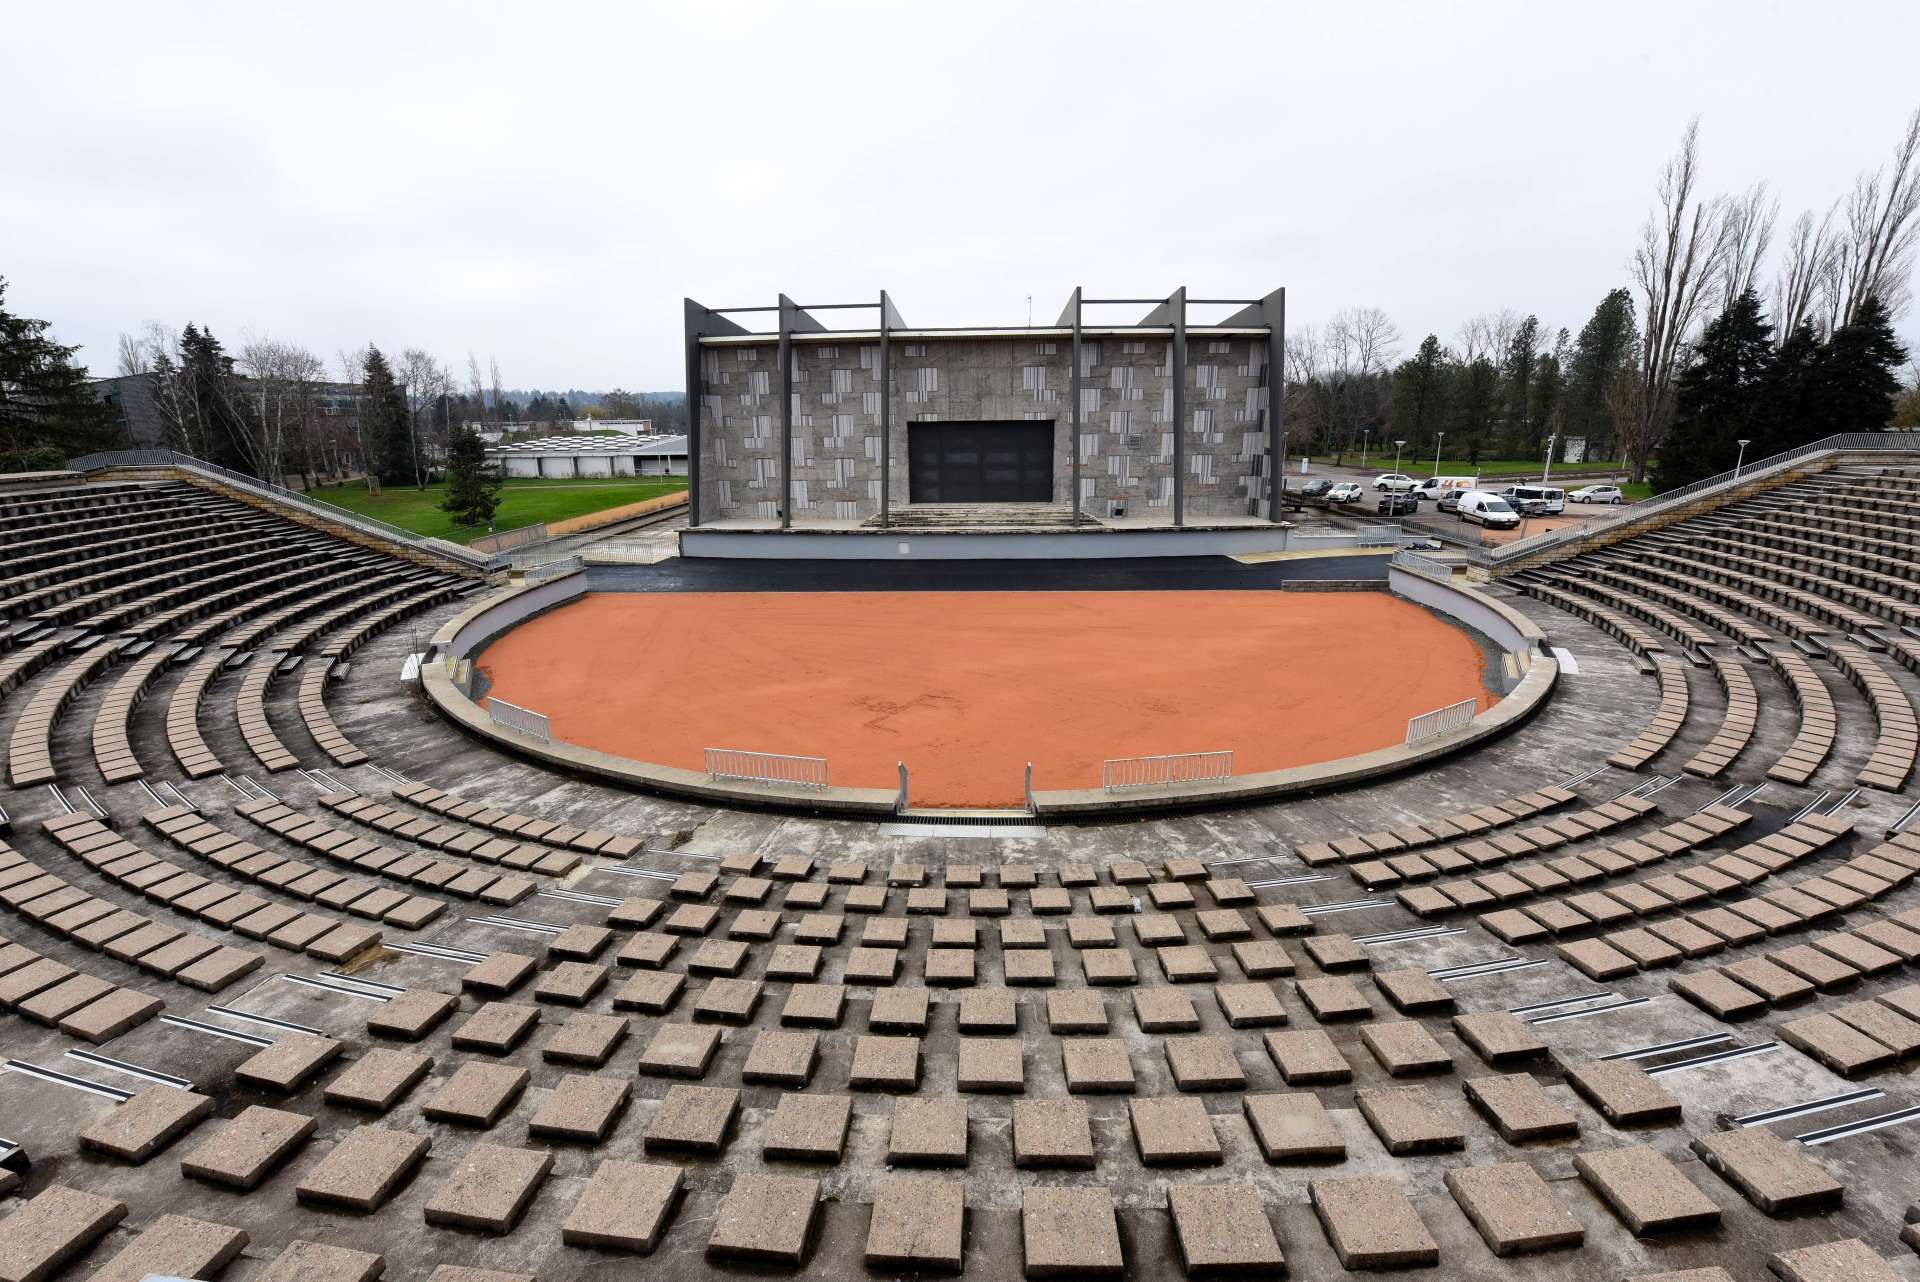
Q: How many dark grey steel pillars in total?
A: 6